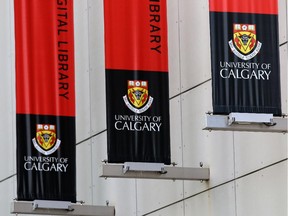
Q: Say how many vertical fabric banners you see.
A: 3